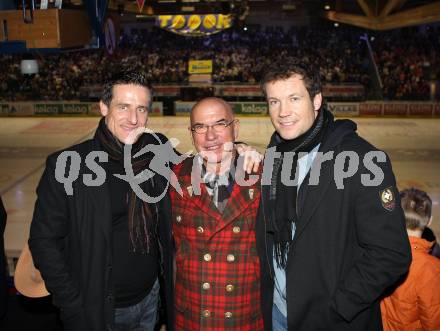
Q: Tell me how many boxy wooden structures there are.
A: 1